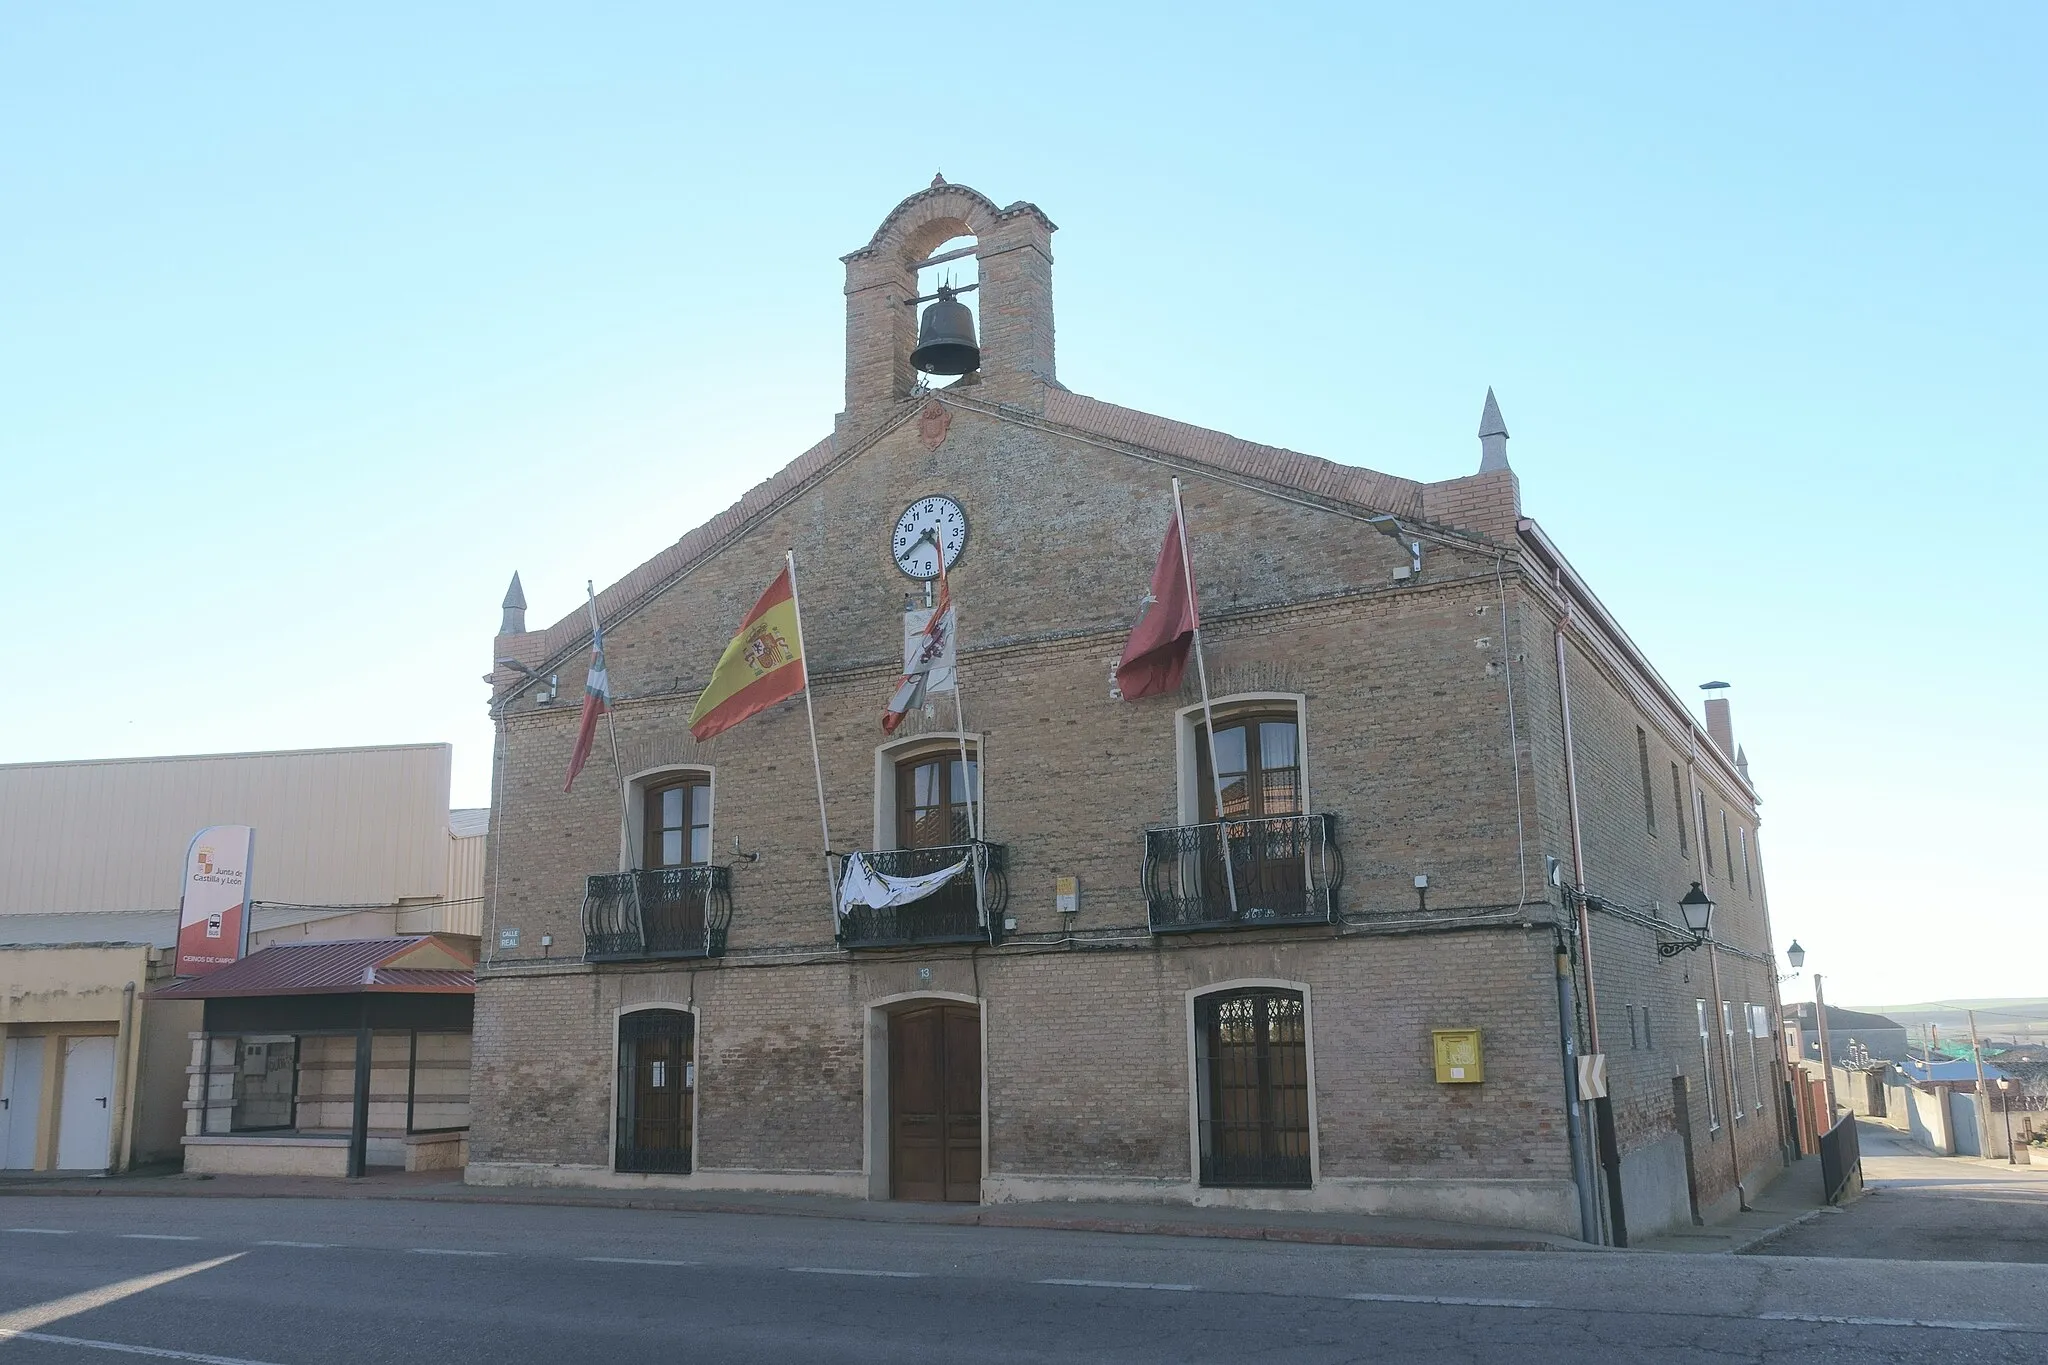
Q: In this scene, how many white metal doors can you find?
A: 2